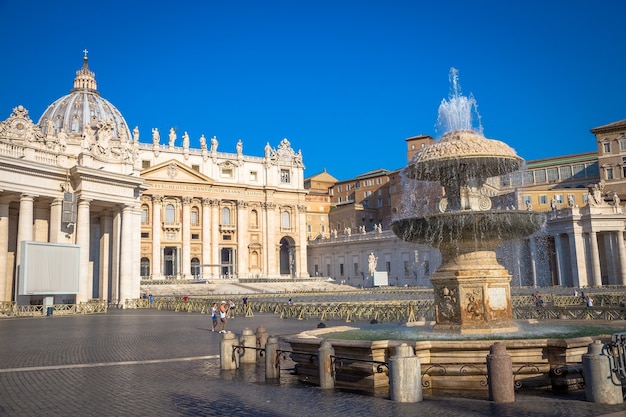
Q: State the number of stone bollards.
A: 8